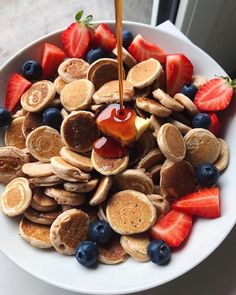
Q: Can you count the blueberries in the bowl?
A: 11